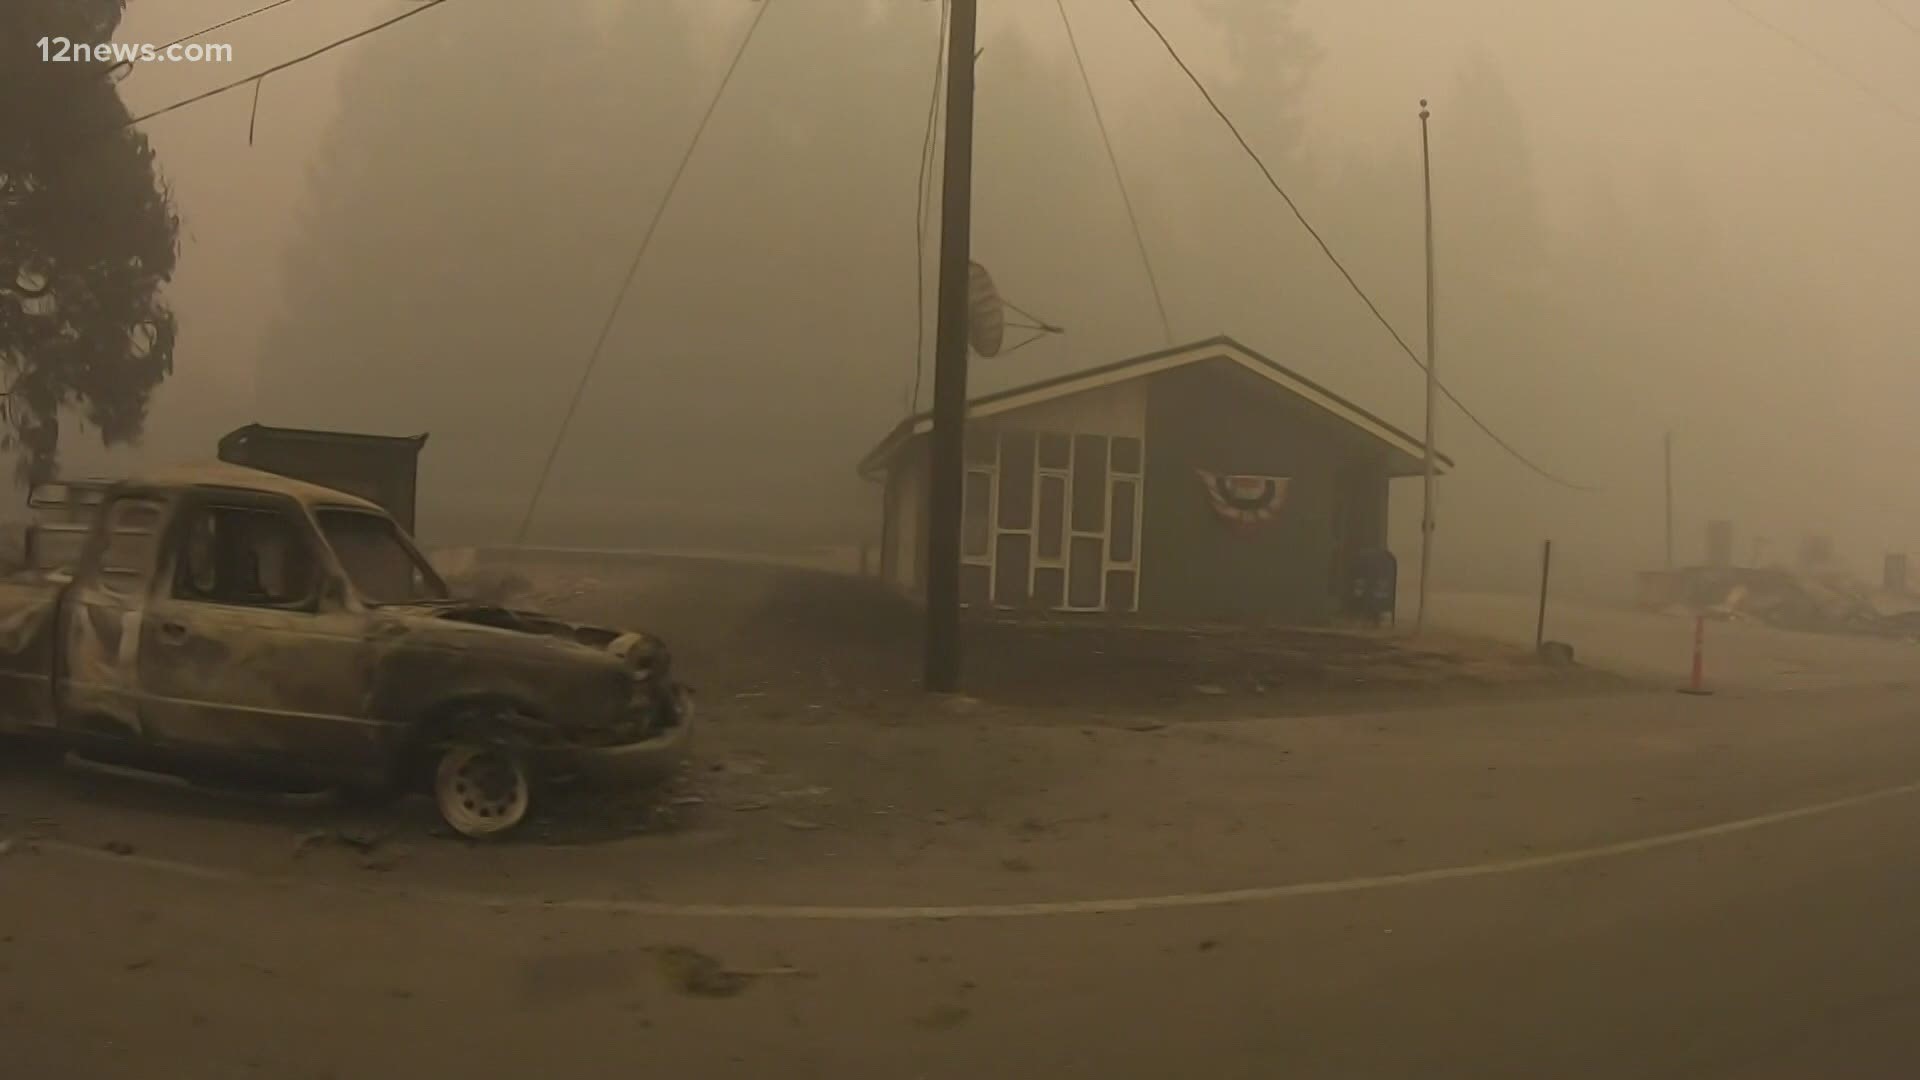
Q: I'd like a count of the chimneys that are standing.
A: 3